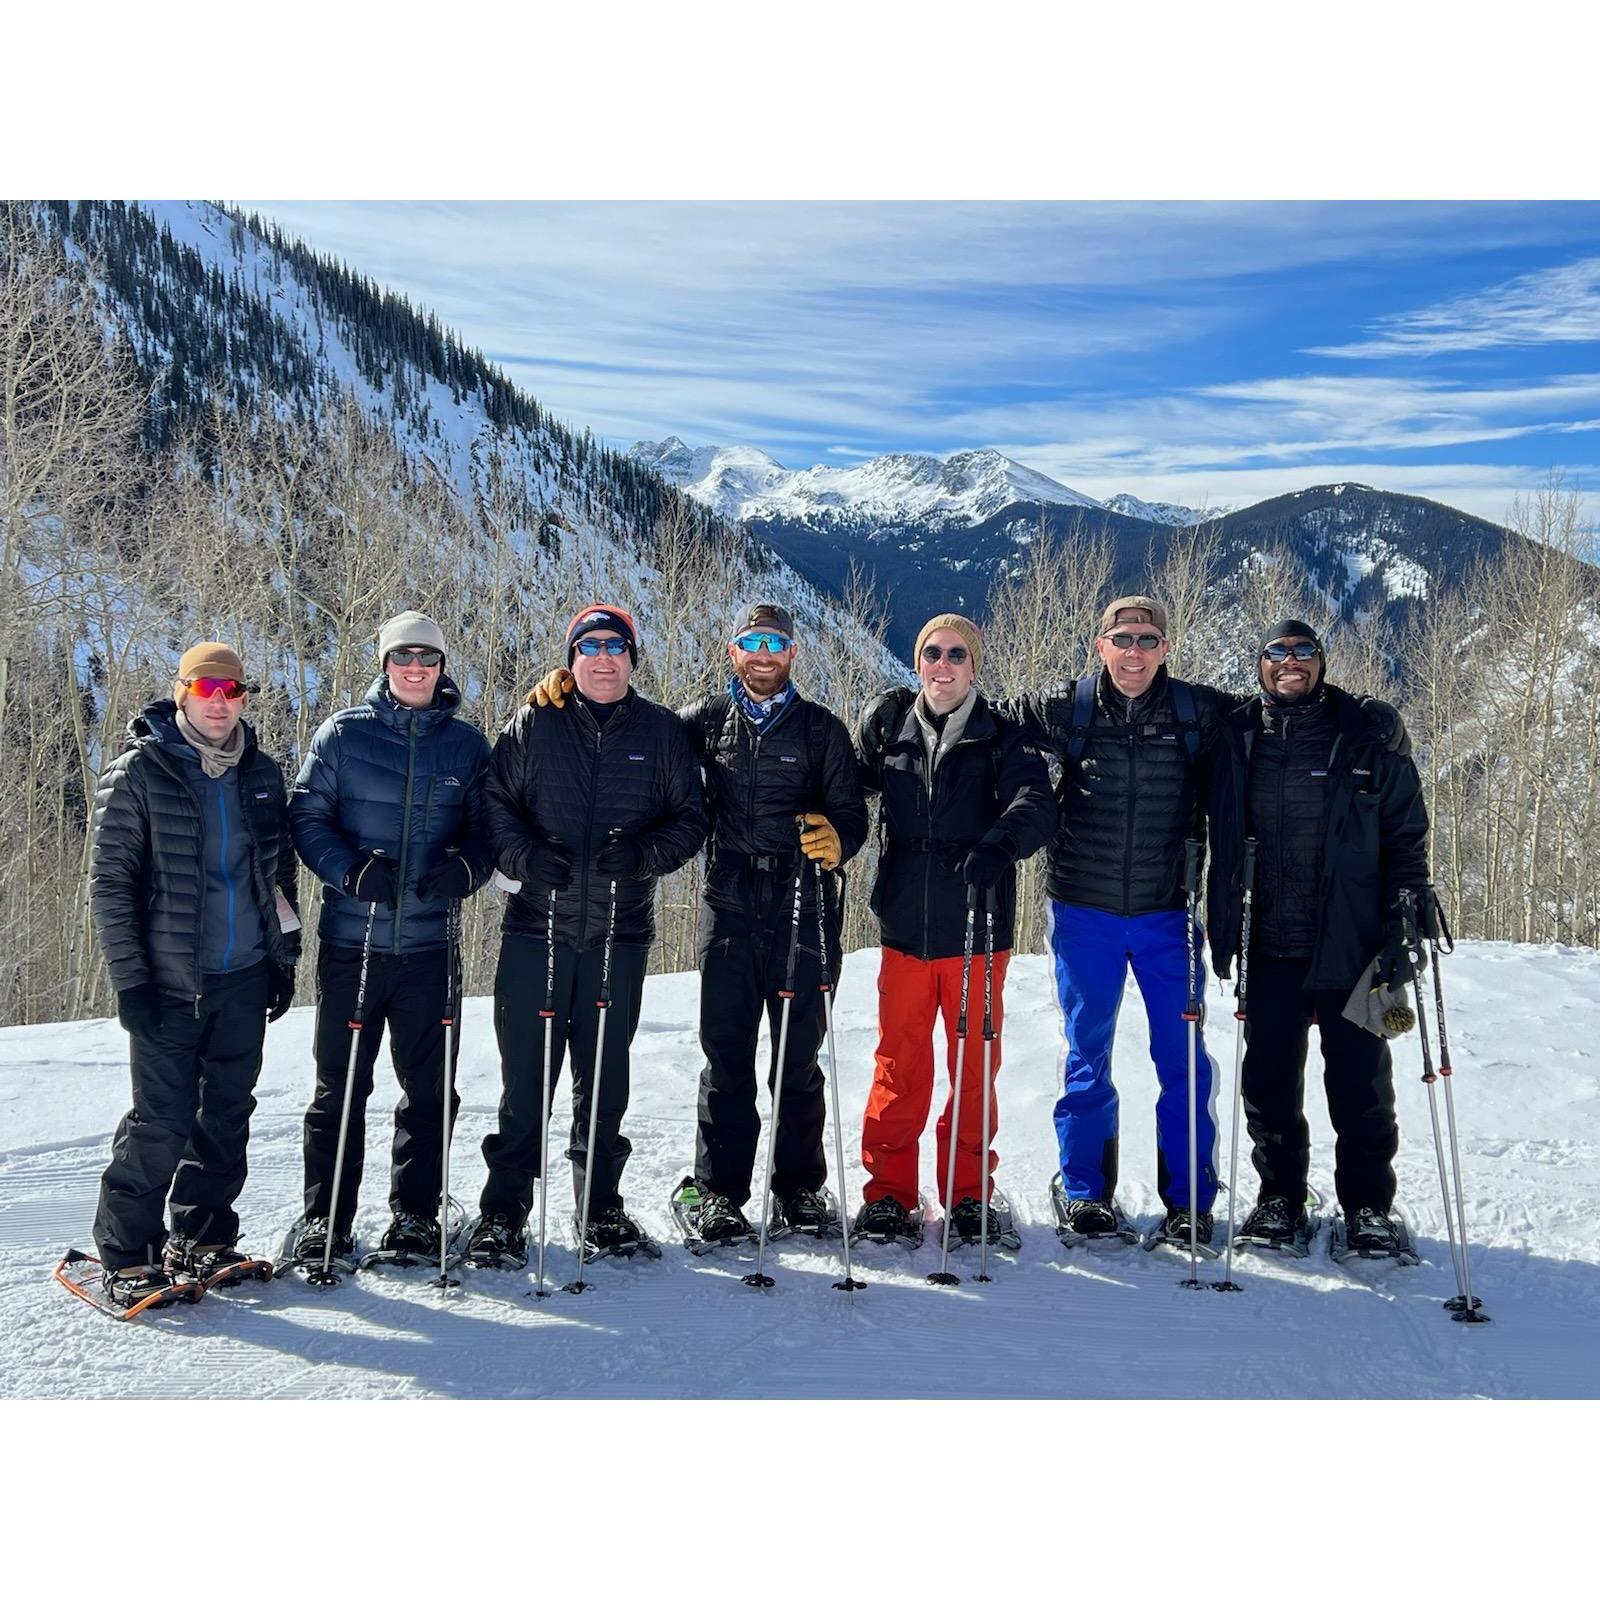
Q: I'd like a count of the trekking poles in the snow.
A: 12